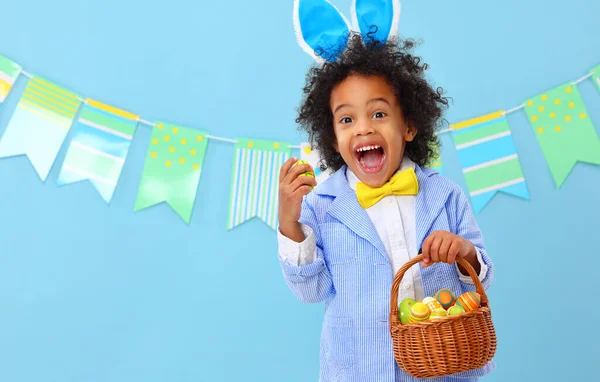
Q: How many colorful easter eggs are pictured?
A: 8